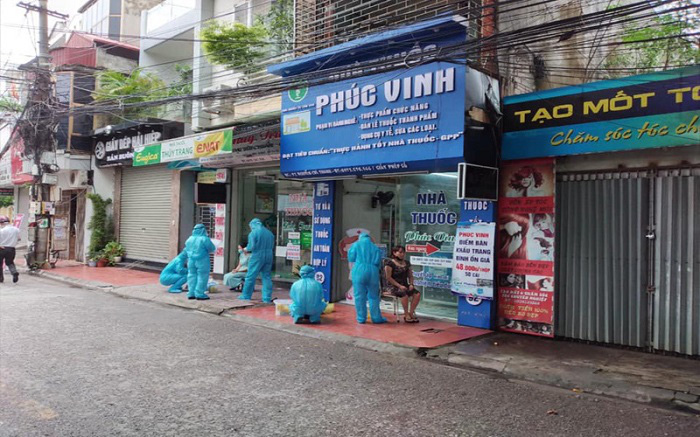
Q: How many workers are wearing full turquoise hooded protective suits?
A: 5